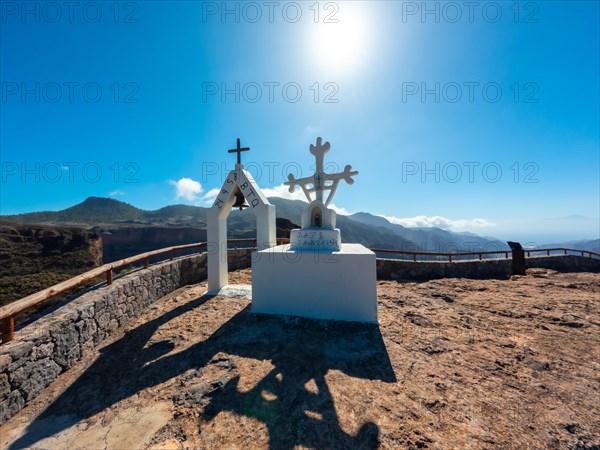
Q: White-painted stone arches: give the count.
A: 1